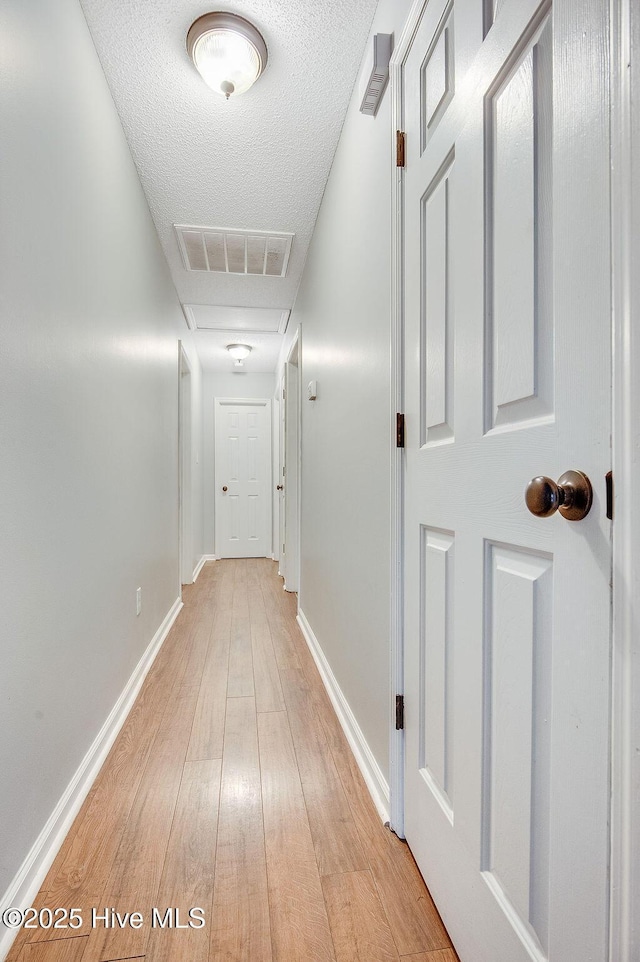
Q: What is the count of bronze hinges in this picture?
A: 3